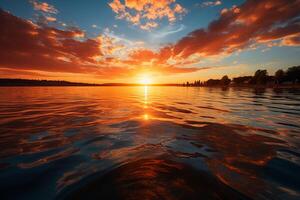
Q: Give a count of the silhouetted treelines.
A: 2